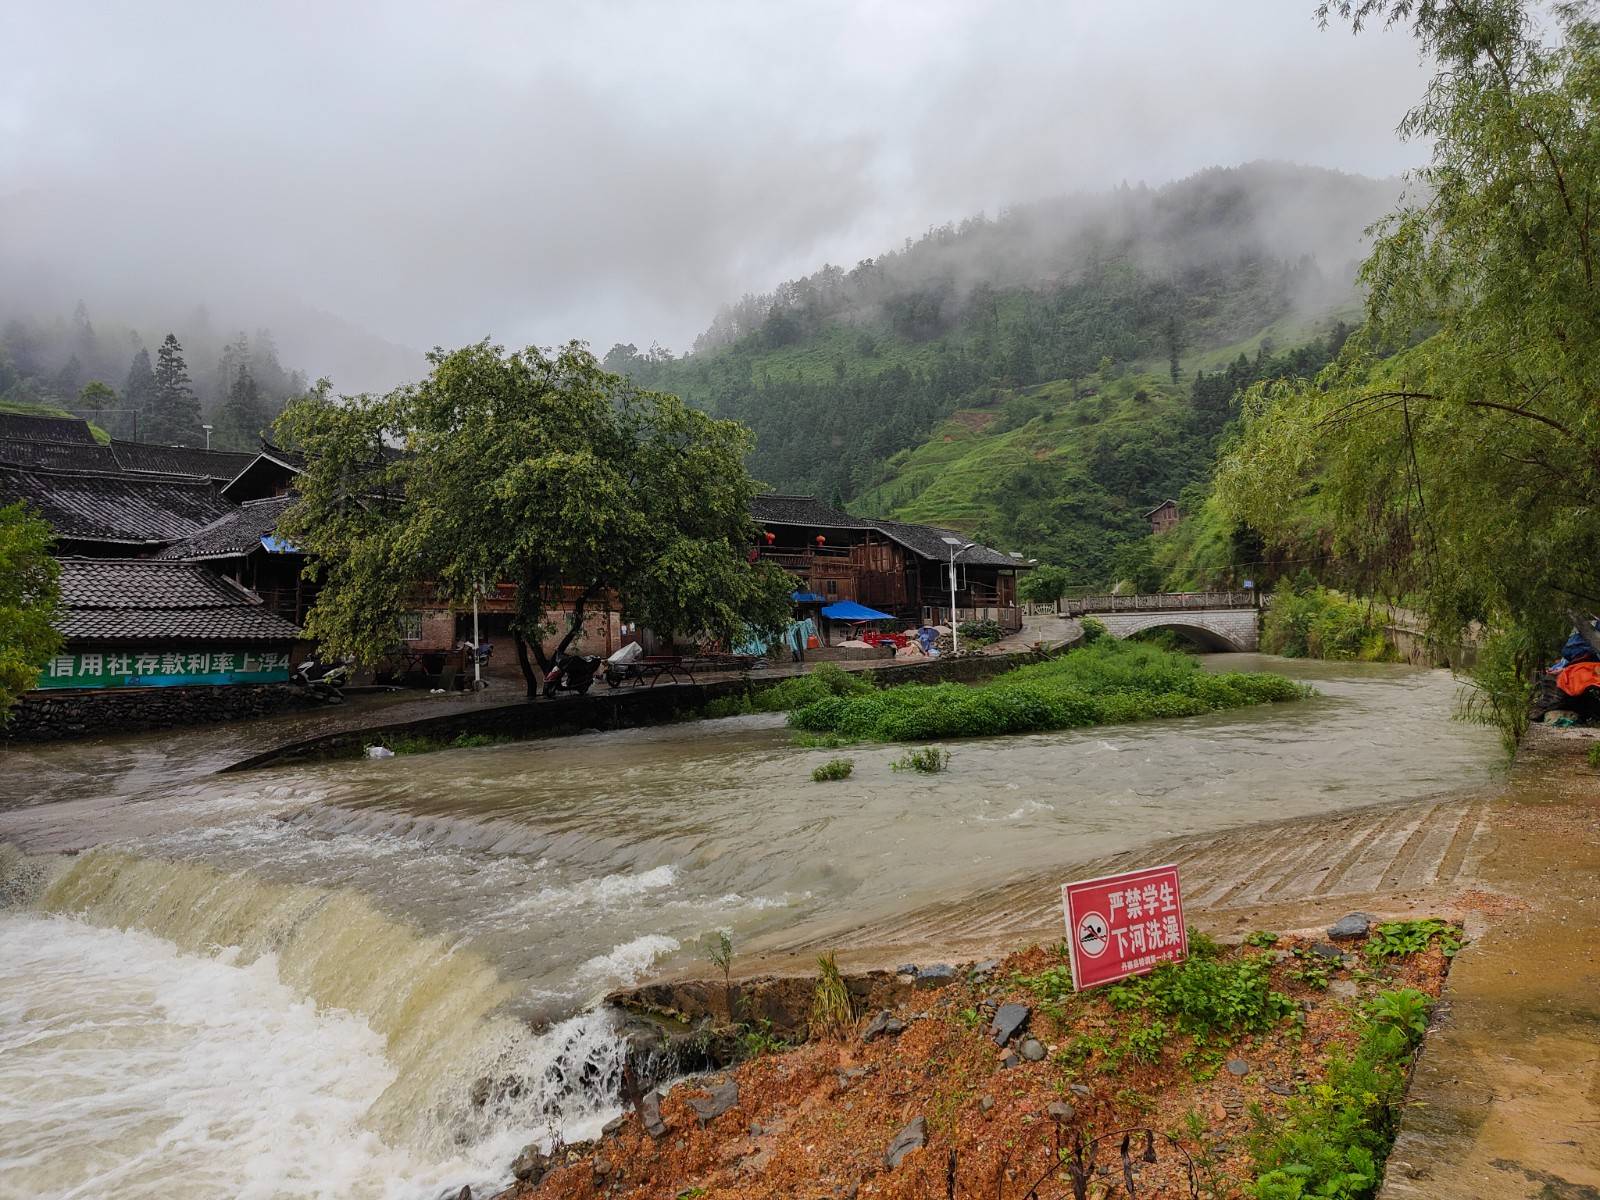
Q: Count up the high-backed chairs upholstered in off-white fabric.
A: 0